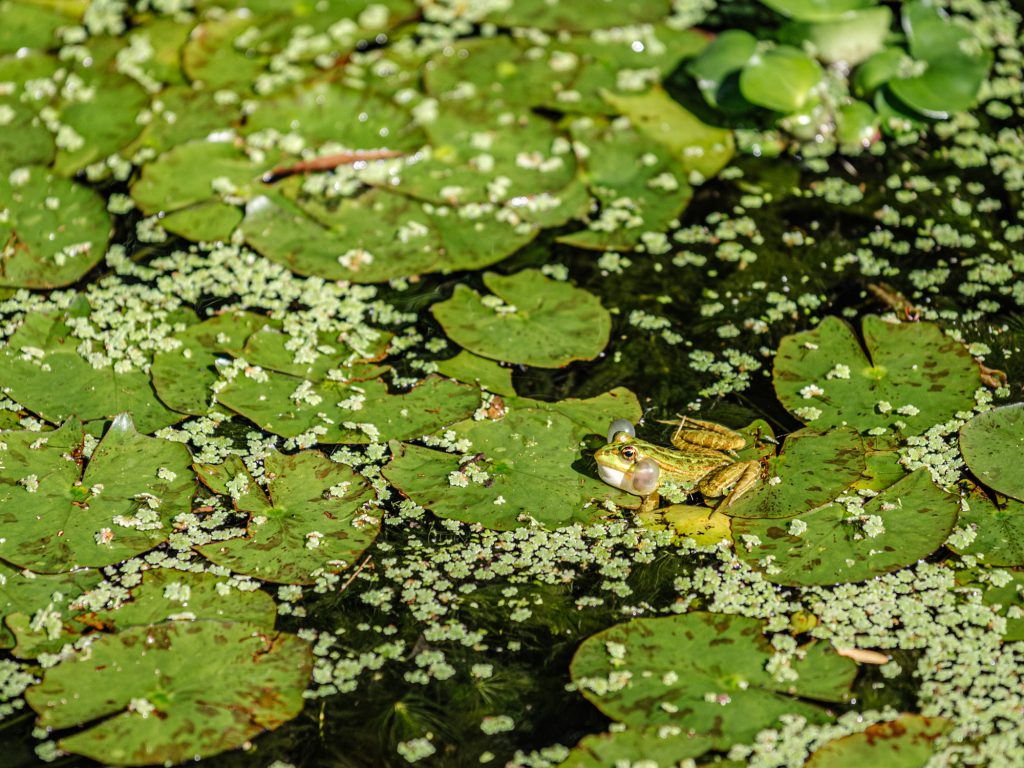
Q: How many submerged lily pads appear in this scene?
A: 0